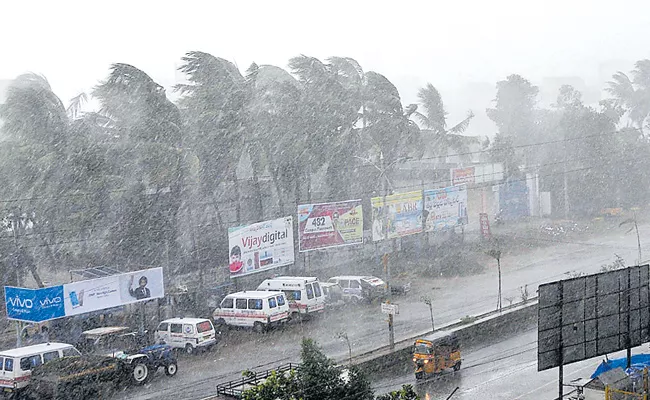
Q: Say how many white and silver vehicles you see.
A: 6